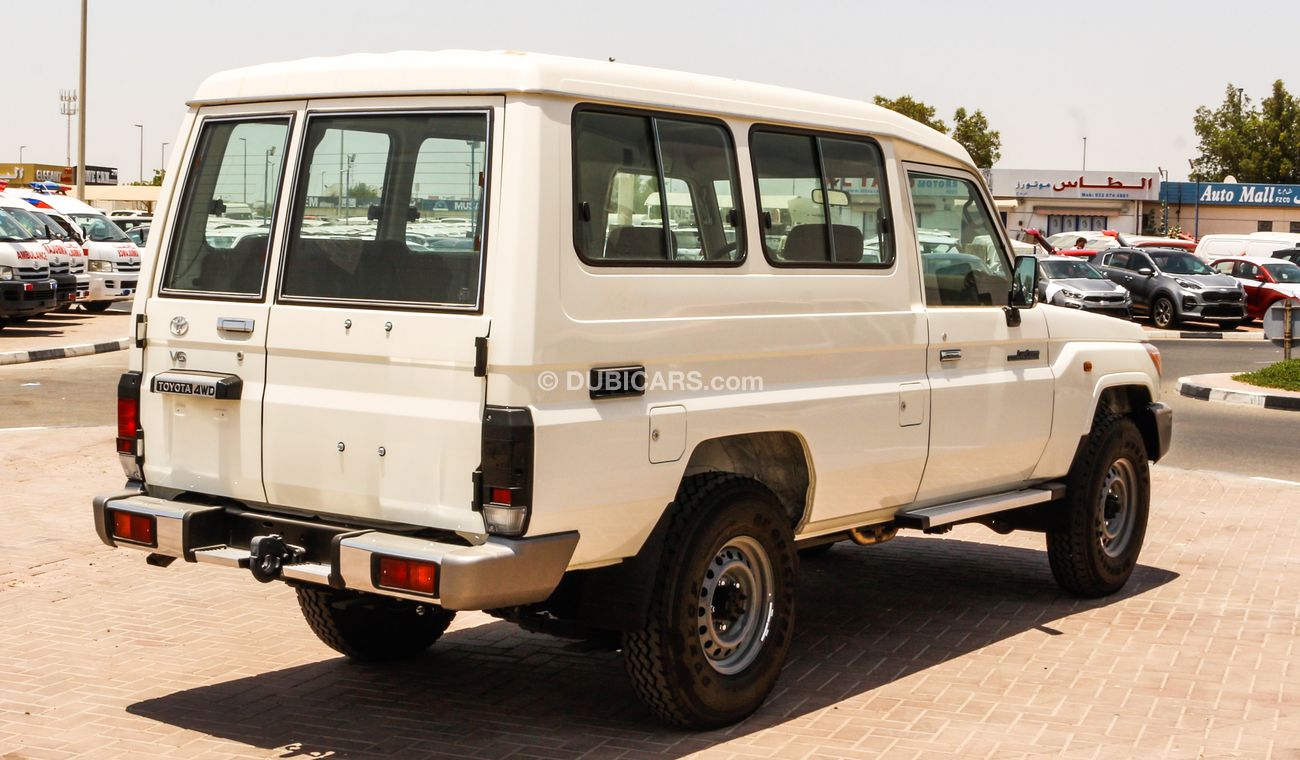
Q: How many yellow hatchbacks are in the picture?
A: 0